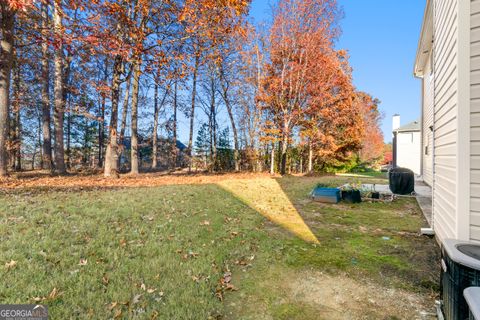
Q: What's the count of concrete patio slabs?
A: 1